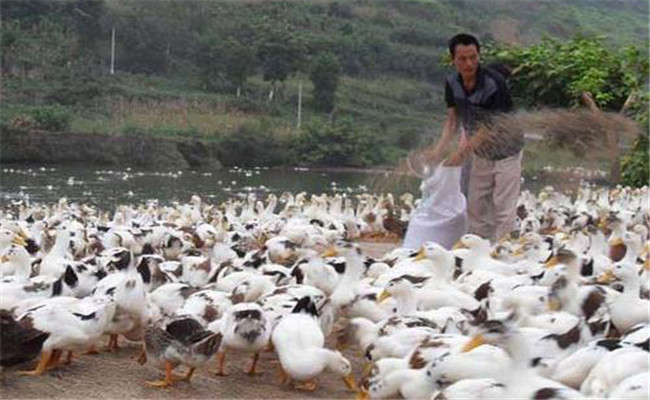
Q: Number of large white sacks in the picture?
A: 1